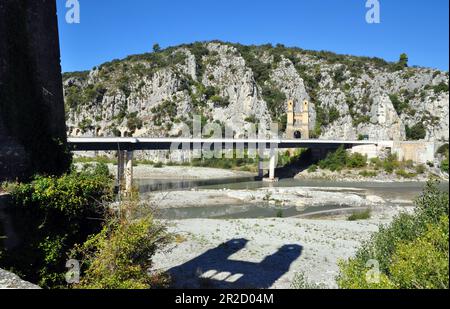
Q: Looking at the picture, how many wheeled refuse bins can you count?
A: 0